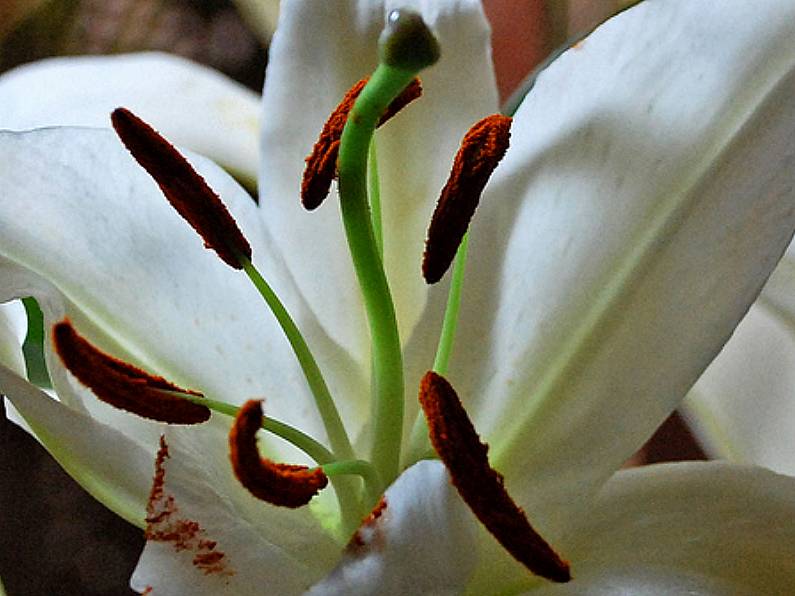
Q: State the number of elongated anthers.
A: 6